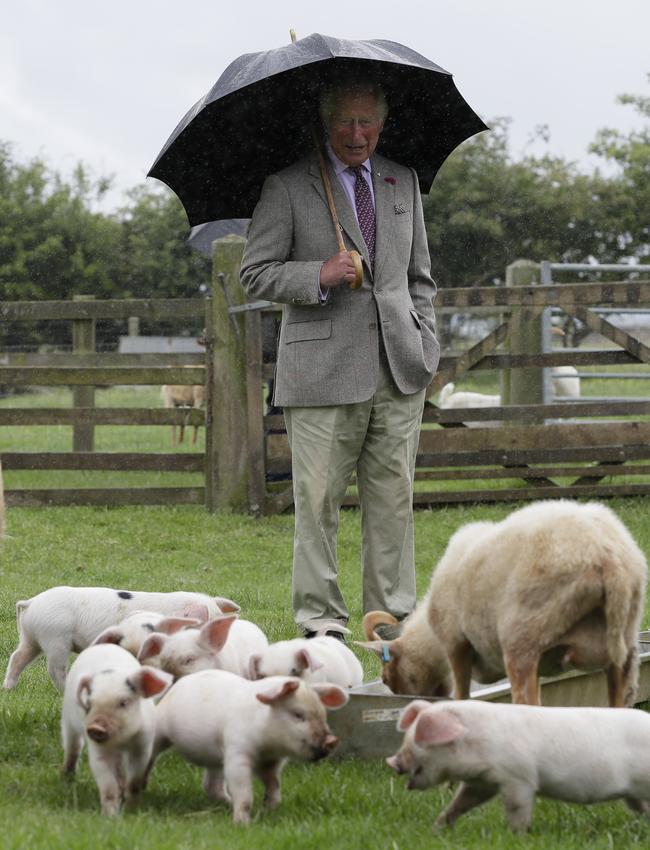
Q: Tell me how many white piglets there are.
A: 7